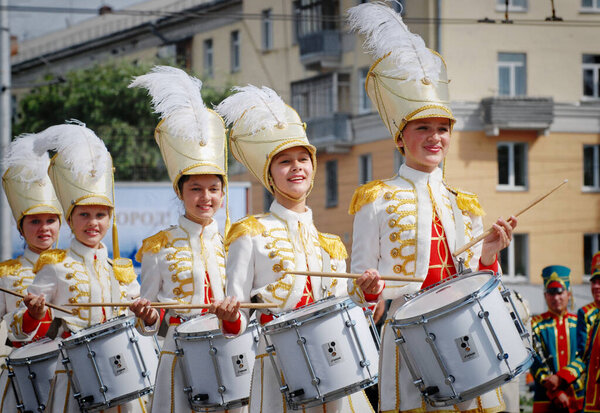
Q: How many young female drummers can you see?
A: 5